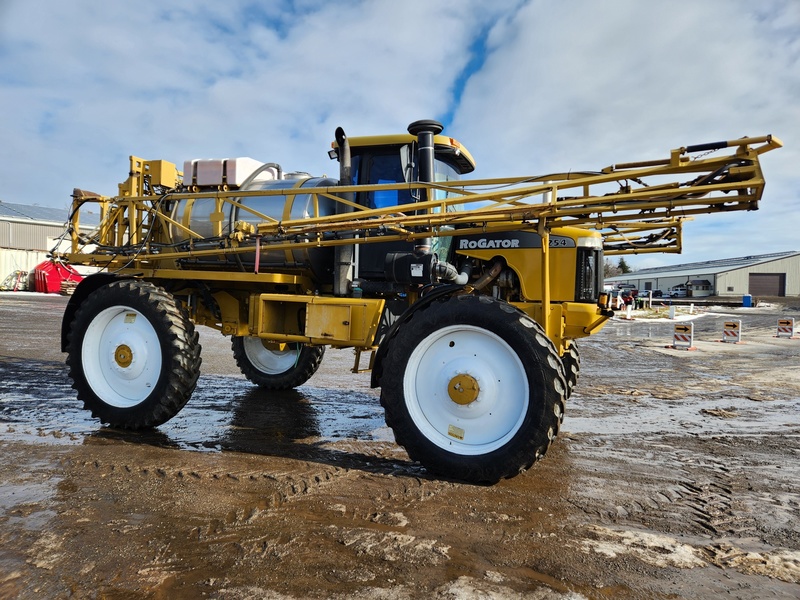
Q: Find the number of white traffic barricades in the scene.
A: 3